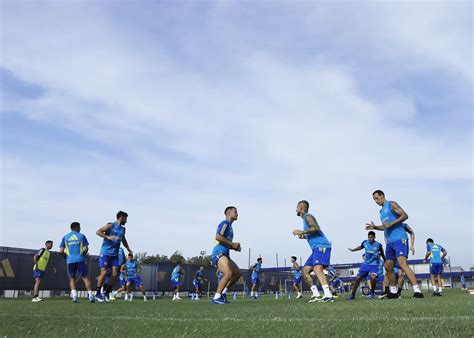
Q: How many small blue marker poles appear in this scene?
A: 5